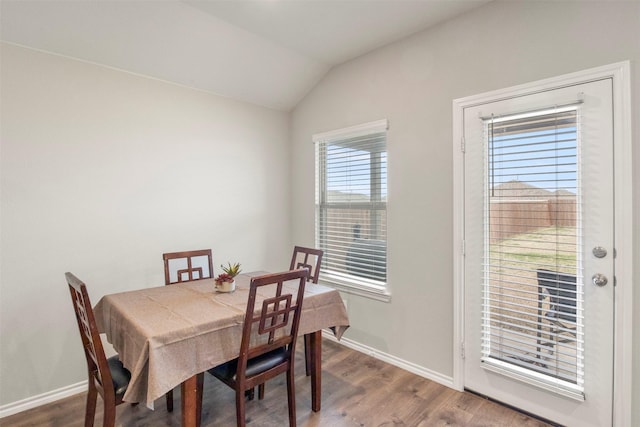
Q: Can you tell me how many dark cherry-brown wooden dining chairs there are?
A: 4